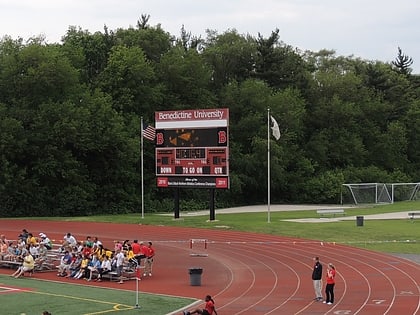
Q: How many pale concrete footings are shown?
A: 2